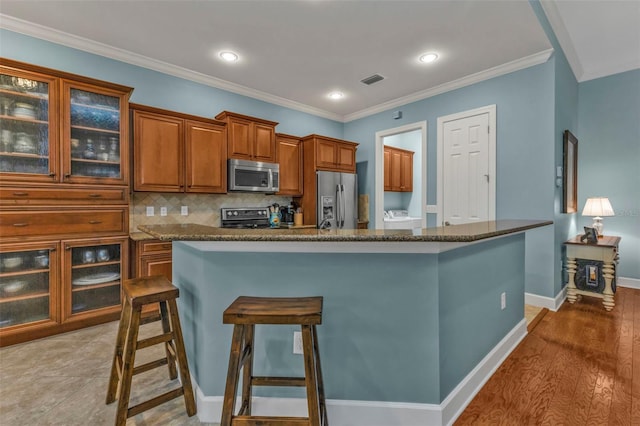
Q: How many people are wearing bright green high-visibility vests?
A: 0